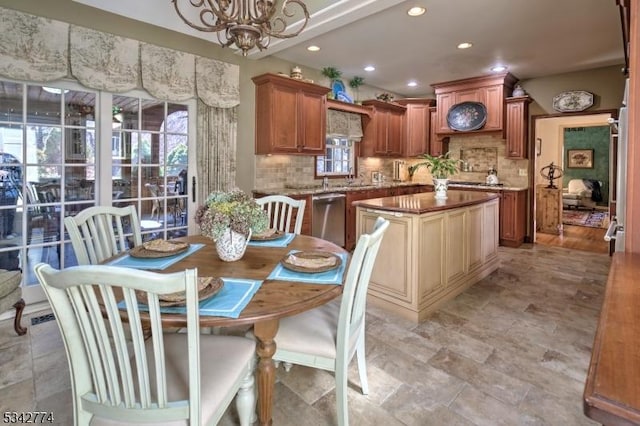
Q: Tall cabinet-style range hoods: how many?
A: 1